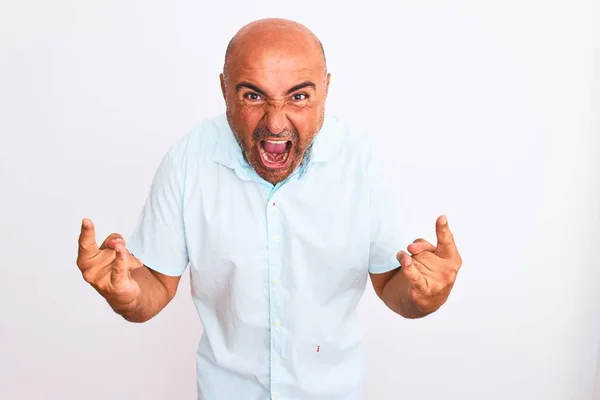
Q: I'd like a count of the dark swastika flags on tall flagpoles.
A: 0